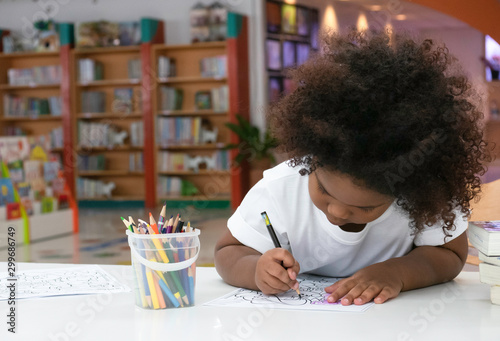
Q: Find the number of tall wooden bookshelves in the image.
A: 3